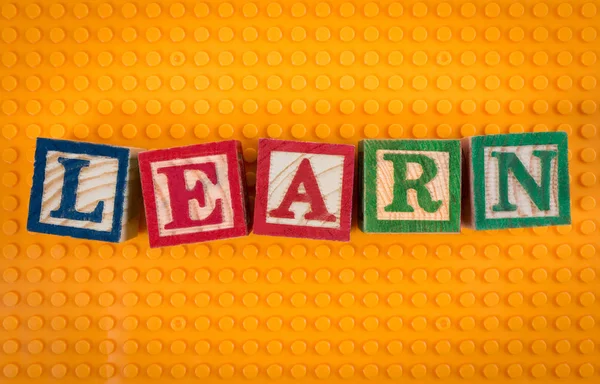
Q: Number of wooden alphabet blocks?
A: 5